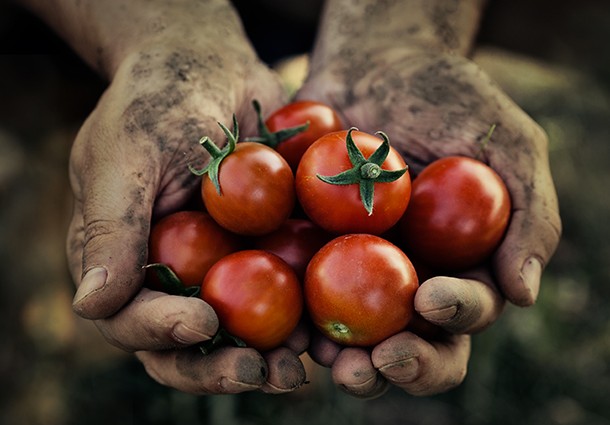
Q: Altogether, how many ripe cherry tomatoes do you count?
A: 8